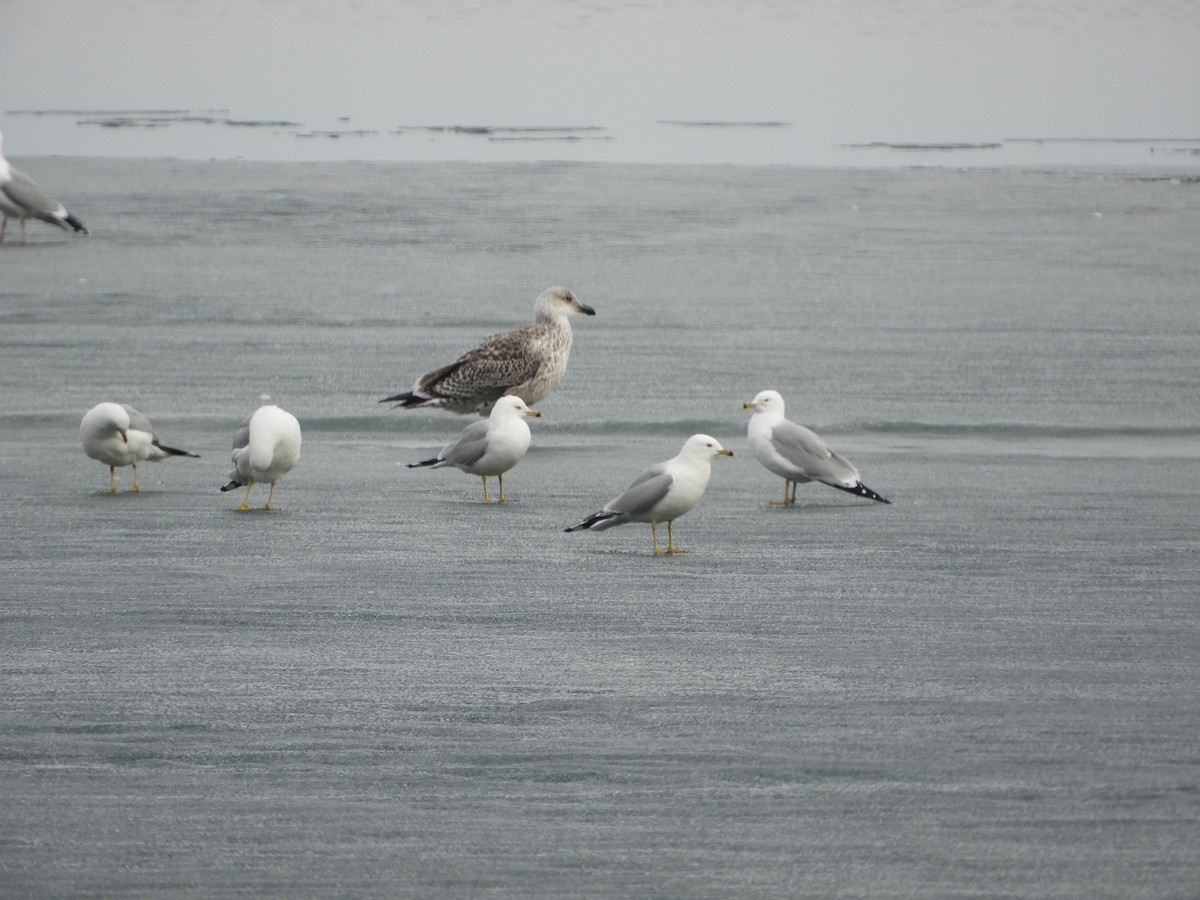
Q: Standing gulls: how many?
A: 7